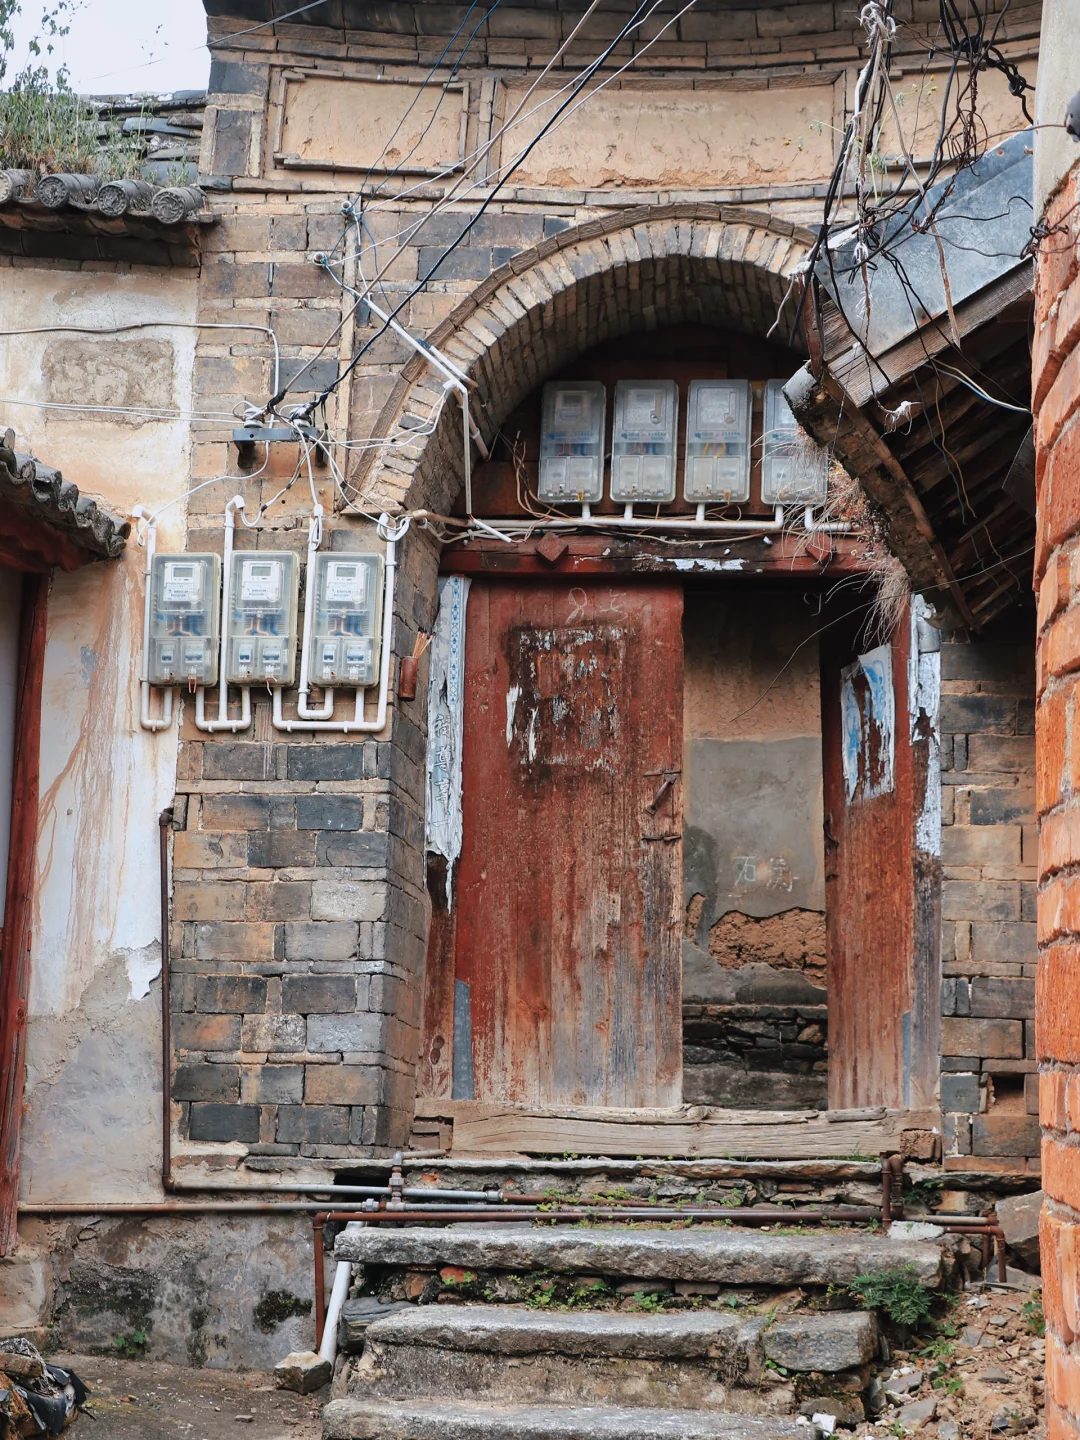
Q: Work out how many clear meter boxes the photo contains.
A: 7